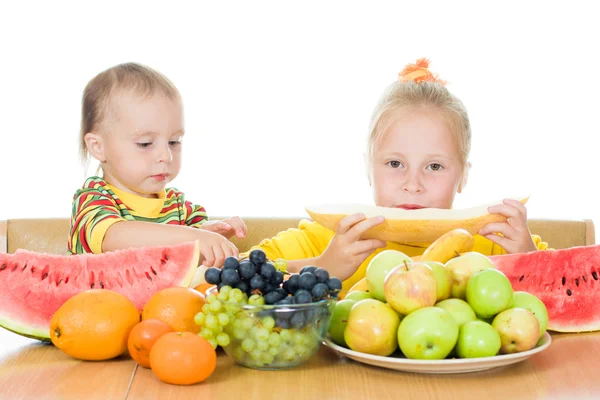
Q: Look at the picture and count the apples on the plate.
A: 13